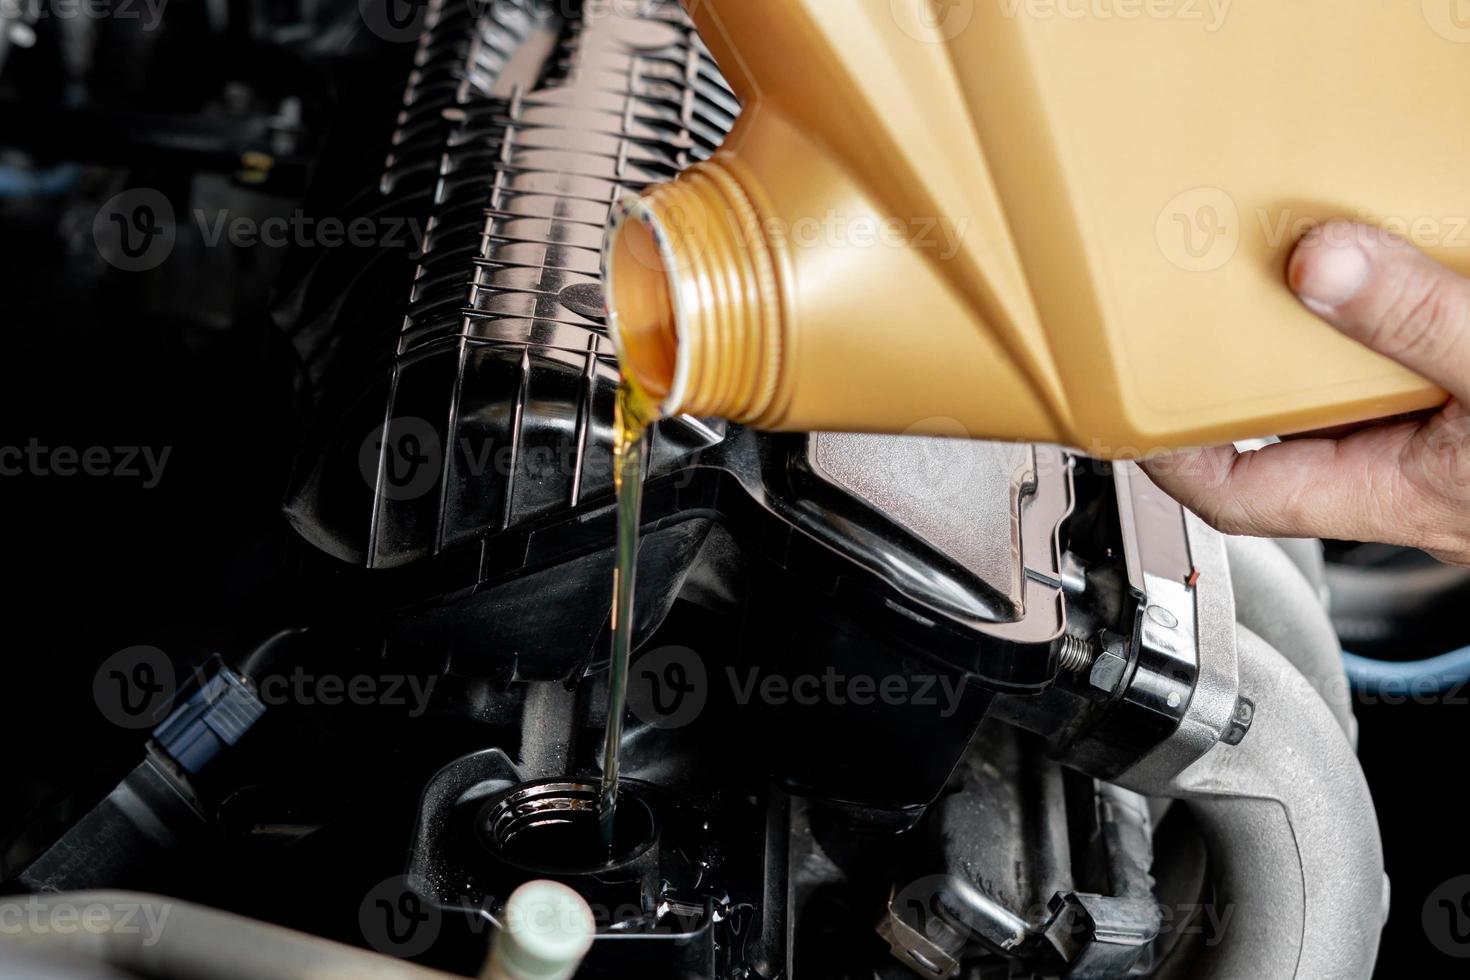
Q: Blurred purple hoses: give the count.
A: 0